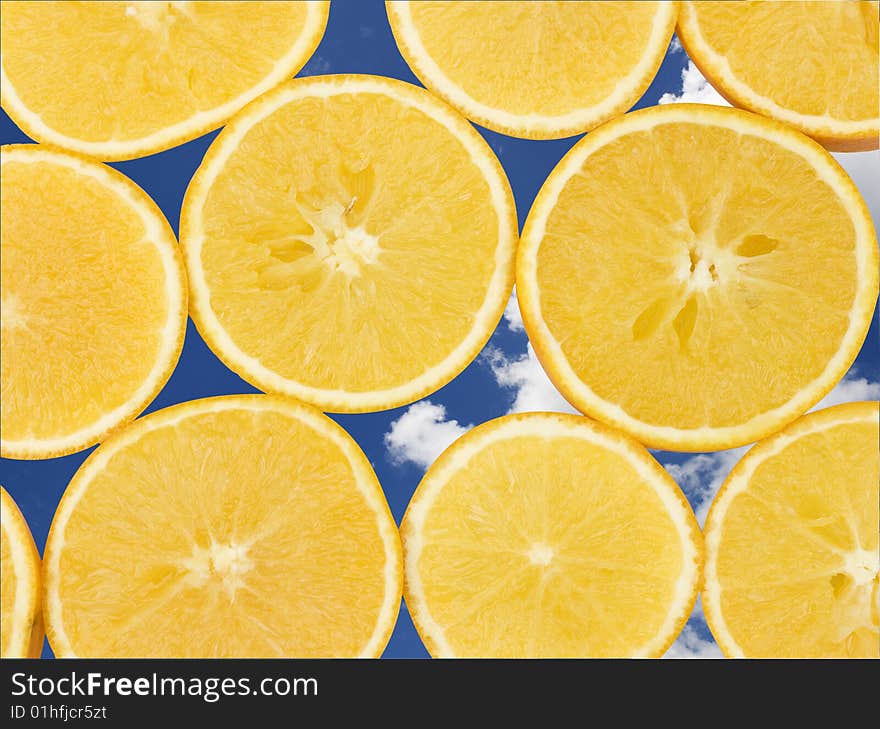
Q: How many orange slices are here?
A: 10